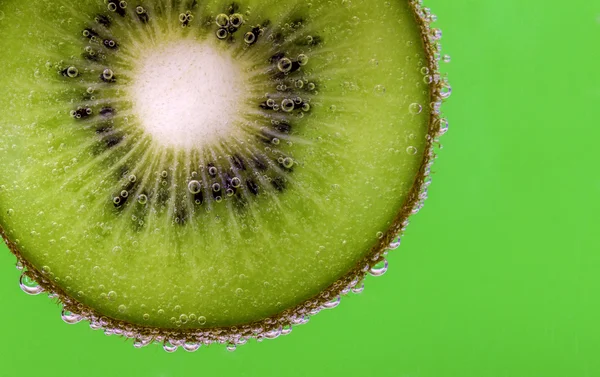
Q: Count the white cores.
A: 1